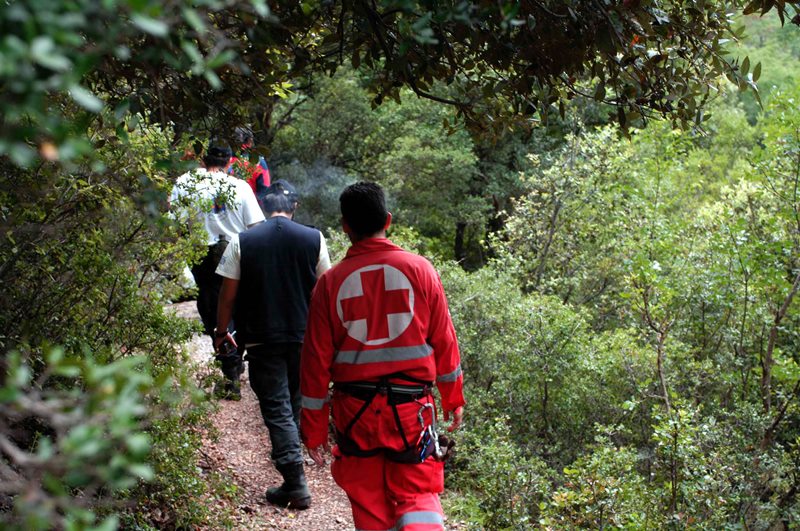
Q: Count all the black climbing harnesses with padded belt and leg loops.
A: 1